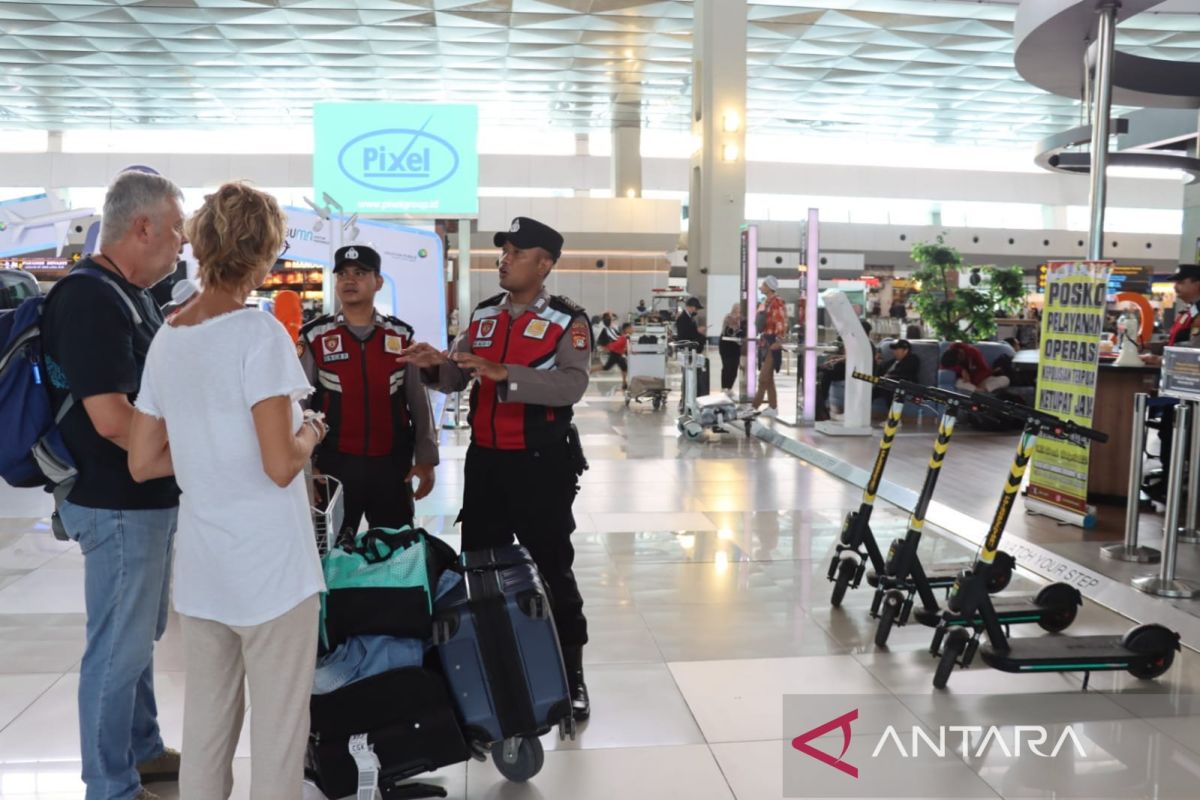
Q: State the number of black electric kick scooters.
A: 3